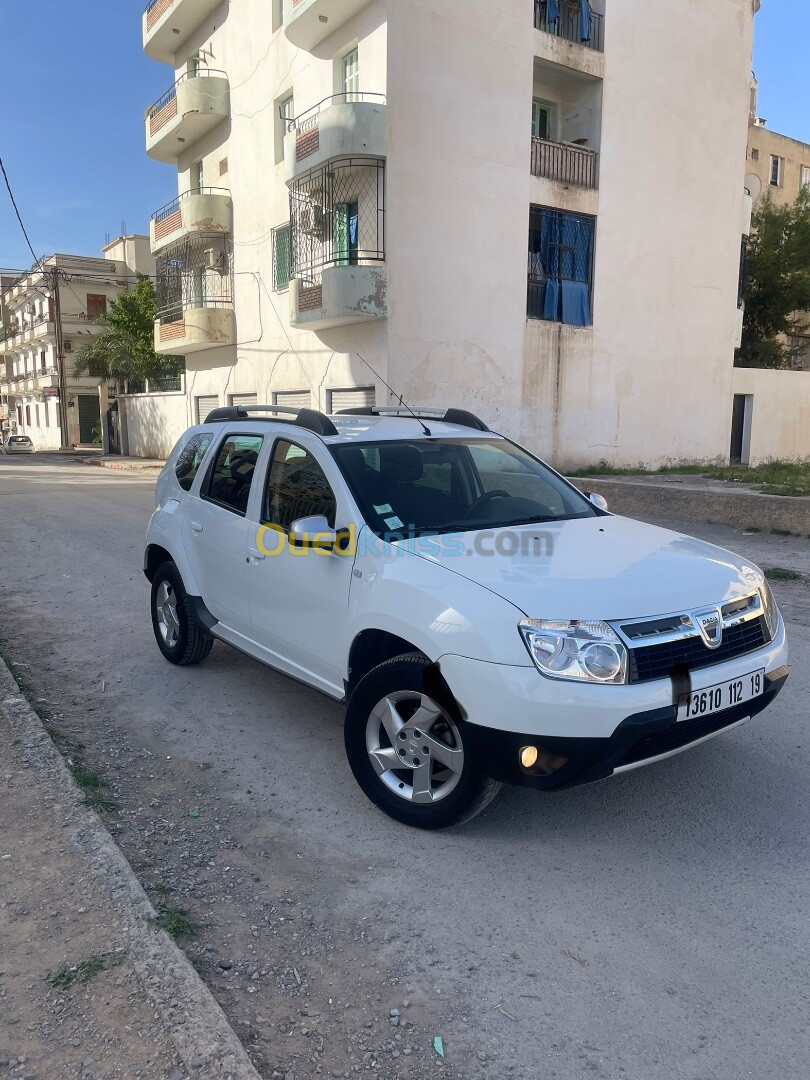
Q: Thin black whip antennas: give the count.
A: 1